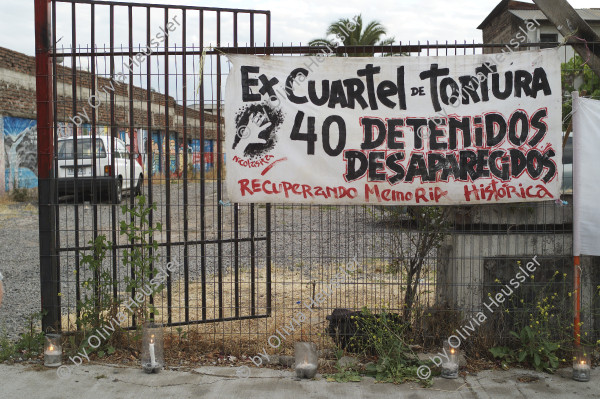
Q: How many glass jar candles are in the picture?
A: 5